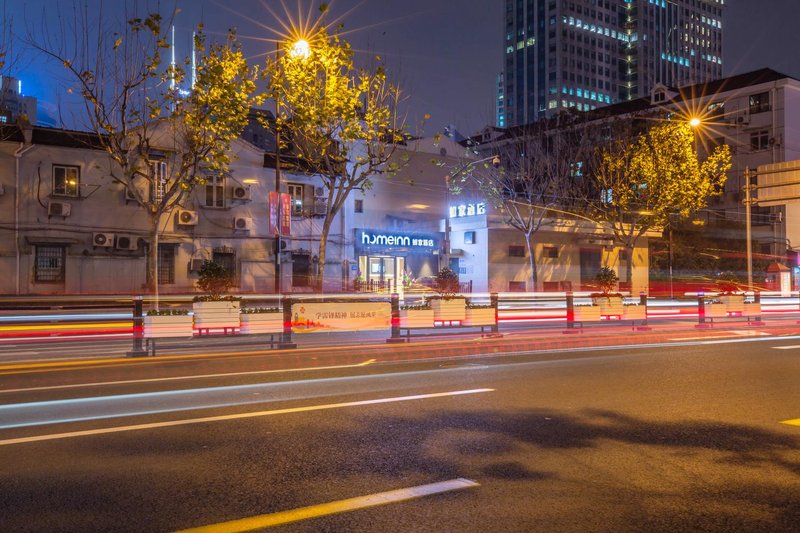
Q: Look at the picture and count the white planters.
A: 12